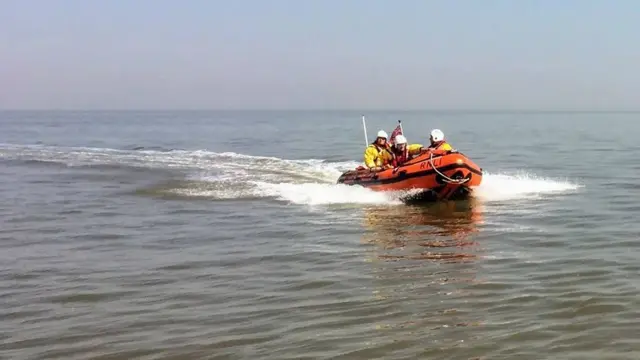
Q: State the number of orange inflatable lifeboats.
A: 1